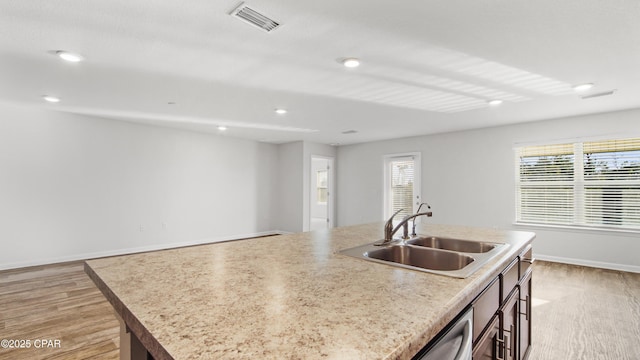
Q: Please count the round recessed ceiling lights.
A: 7